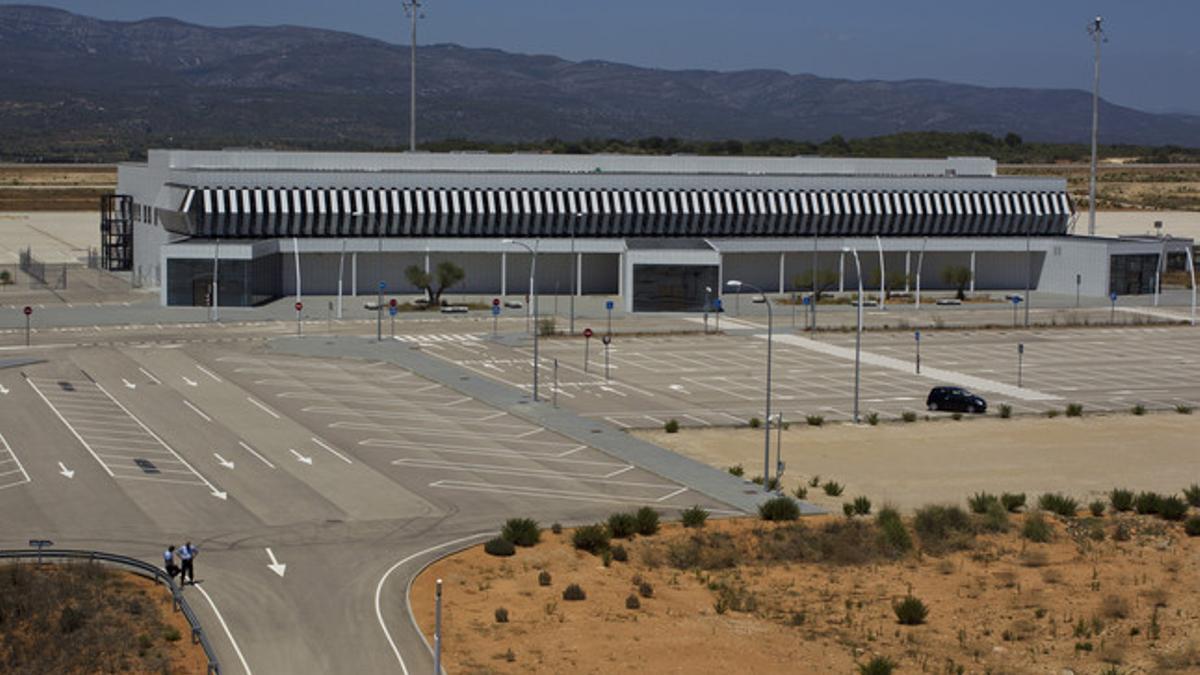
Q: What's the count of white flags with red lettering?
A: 0